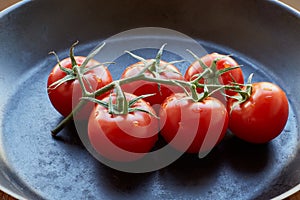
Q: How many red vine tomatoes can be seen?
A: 6